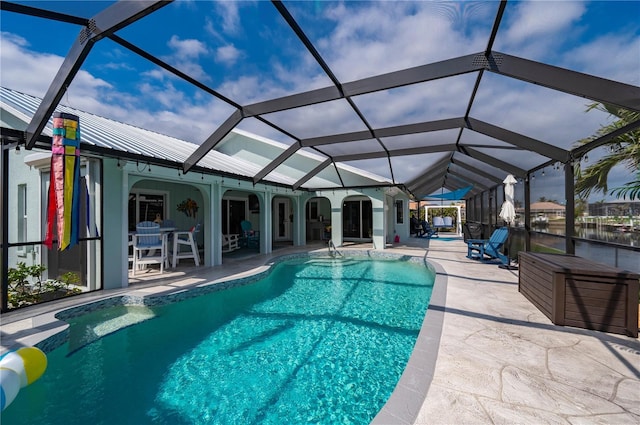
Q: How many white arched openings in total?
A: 5